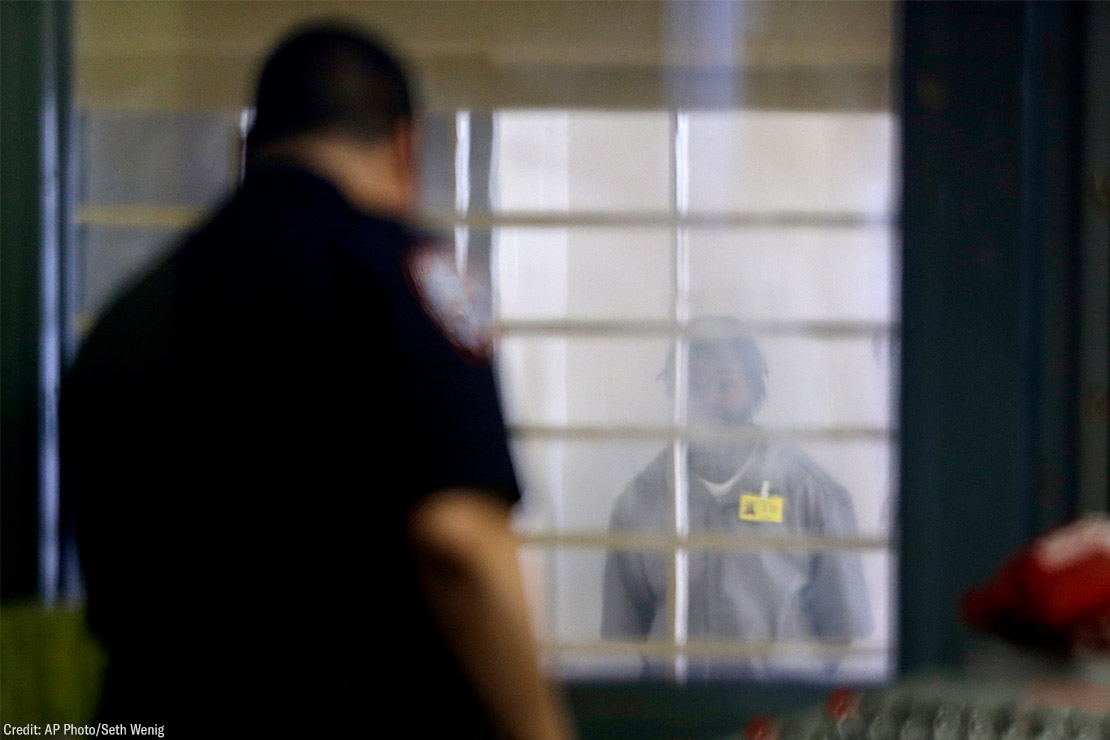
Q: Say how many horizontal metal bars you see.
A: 5